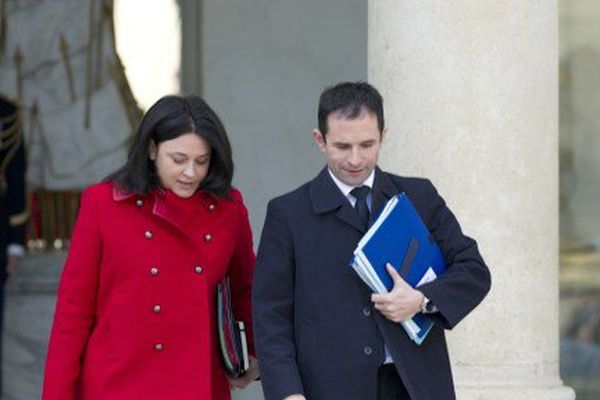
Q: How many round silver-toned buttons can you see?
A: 8